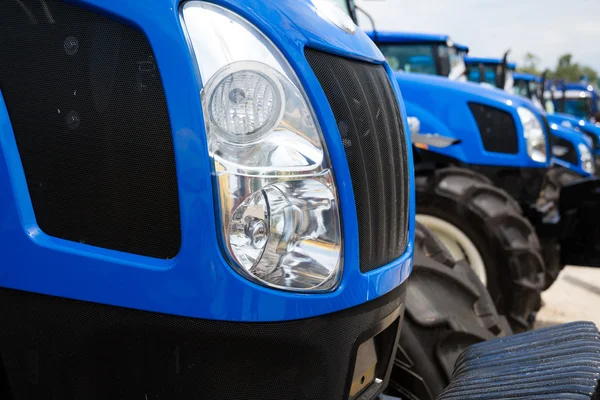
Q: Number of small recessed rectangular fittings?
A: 1